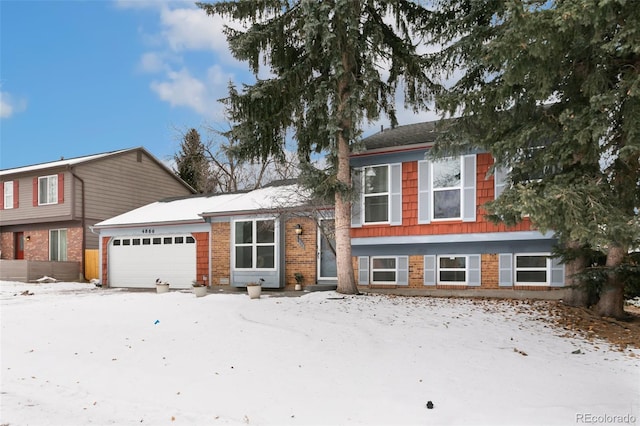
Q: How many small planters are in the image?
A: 4